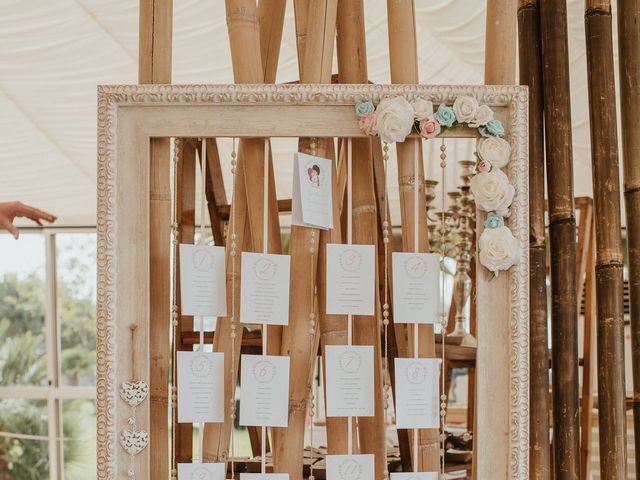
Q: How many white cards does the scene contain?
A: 13